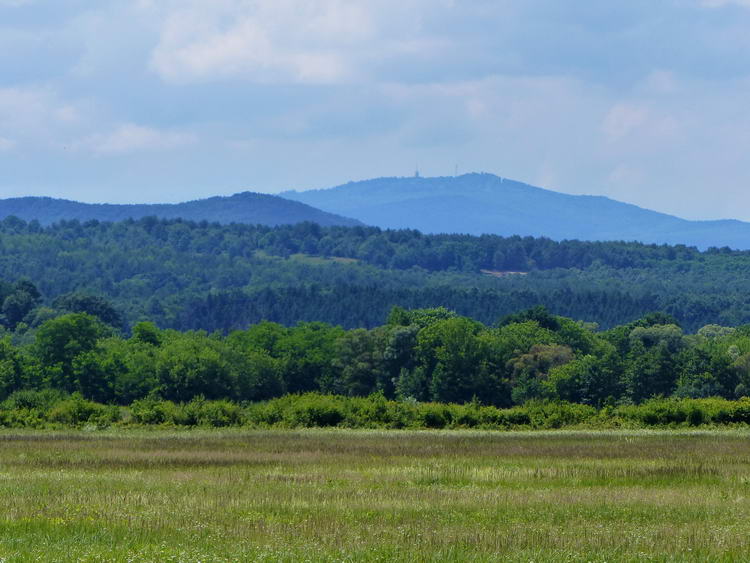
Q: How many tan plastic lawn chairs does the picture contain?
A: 0